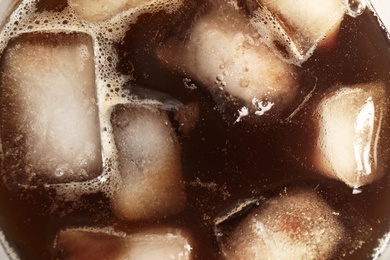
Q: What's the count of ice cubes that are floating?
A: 8